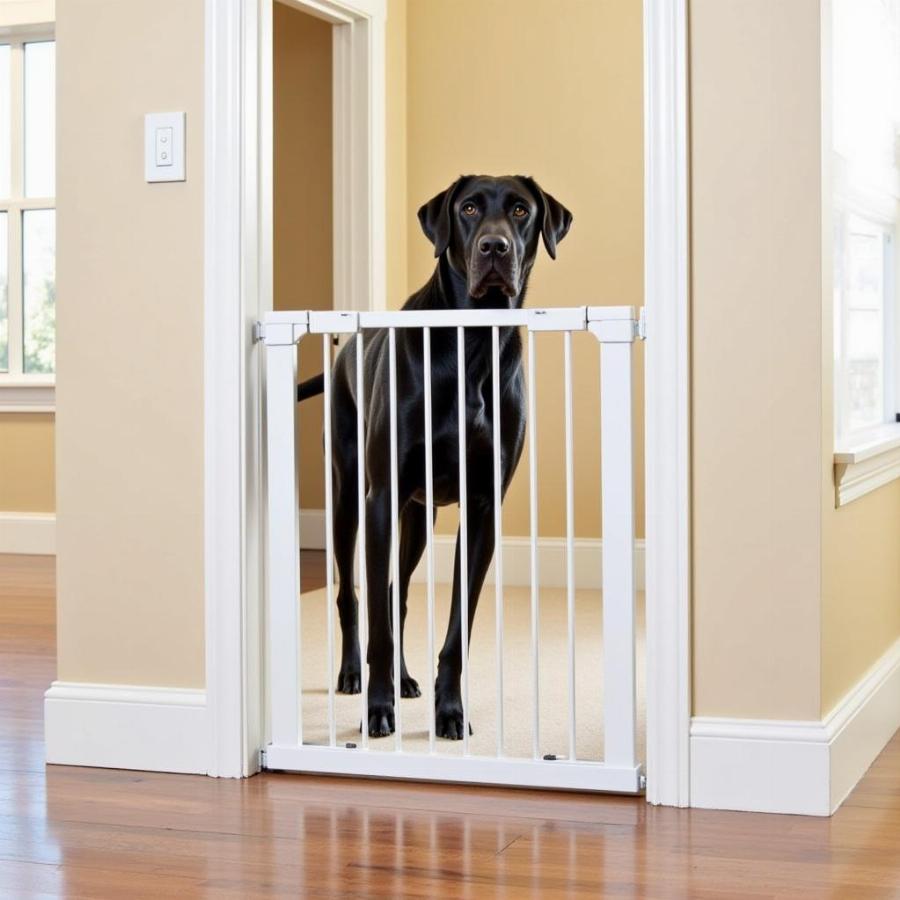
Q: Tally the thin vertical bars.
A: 8